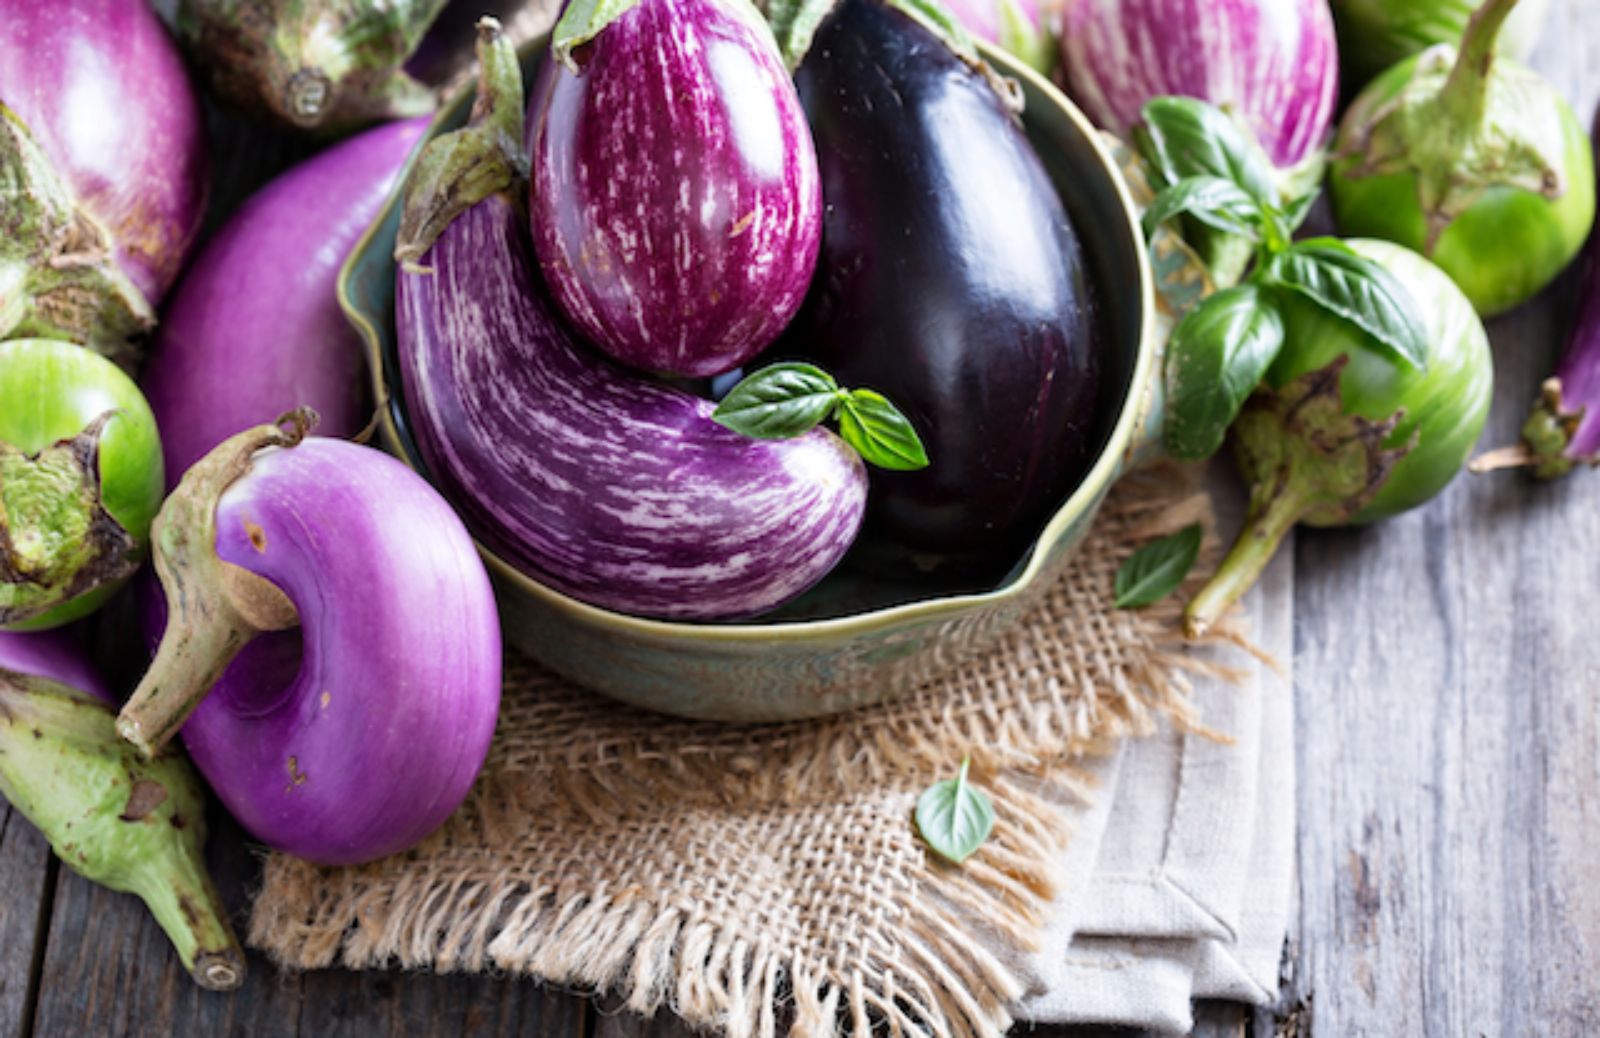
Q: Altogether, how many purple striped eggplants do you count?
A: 3